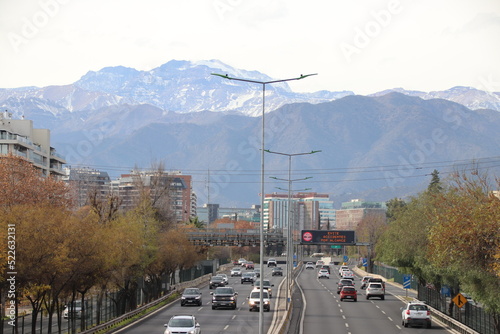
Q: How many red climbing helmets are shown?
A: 0